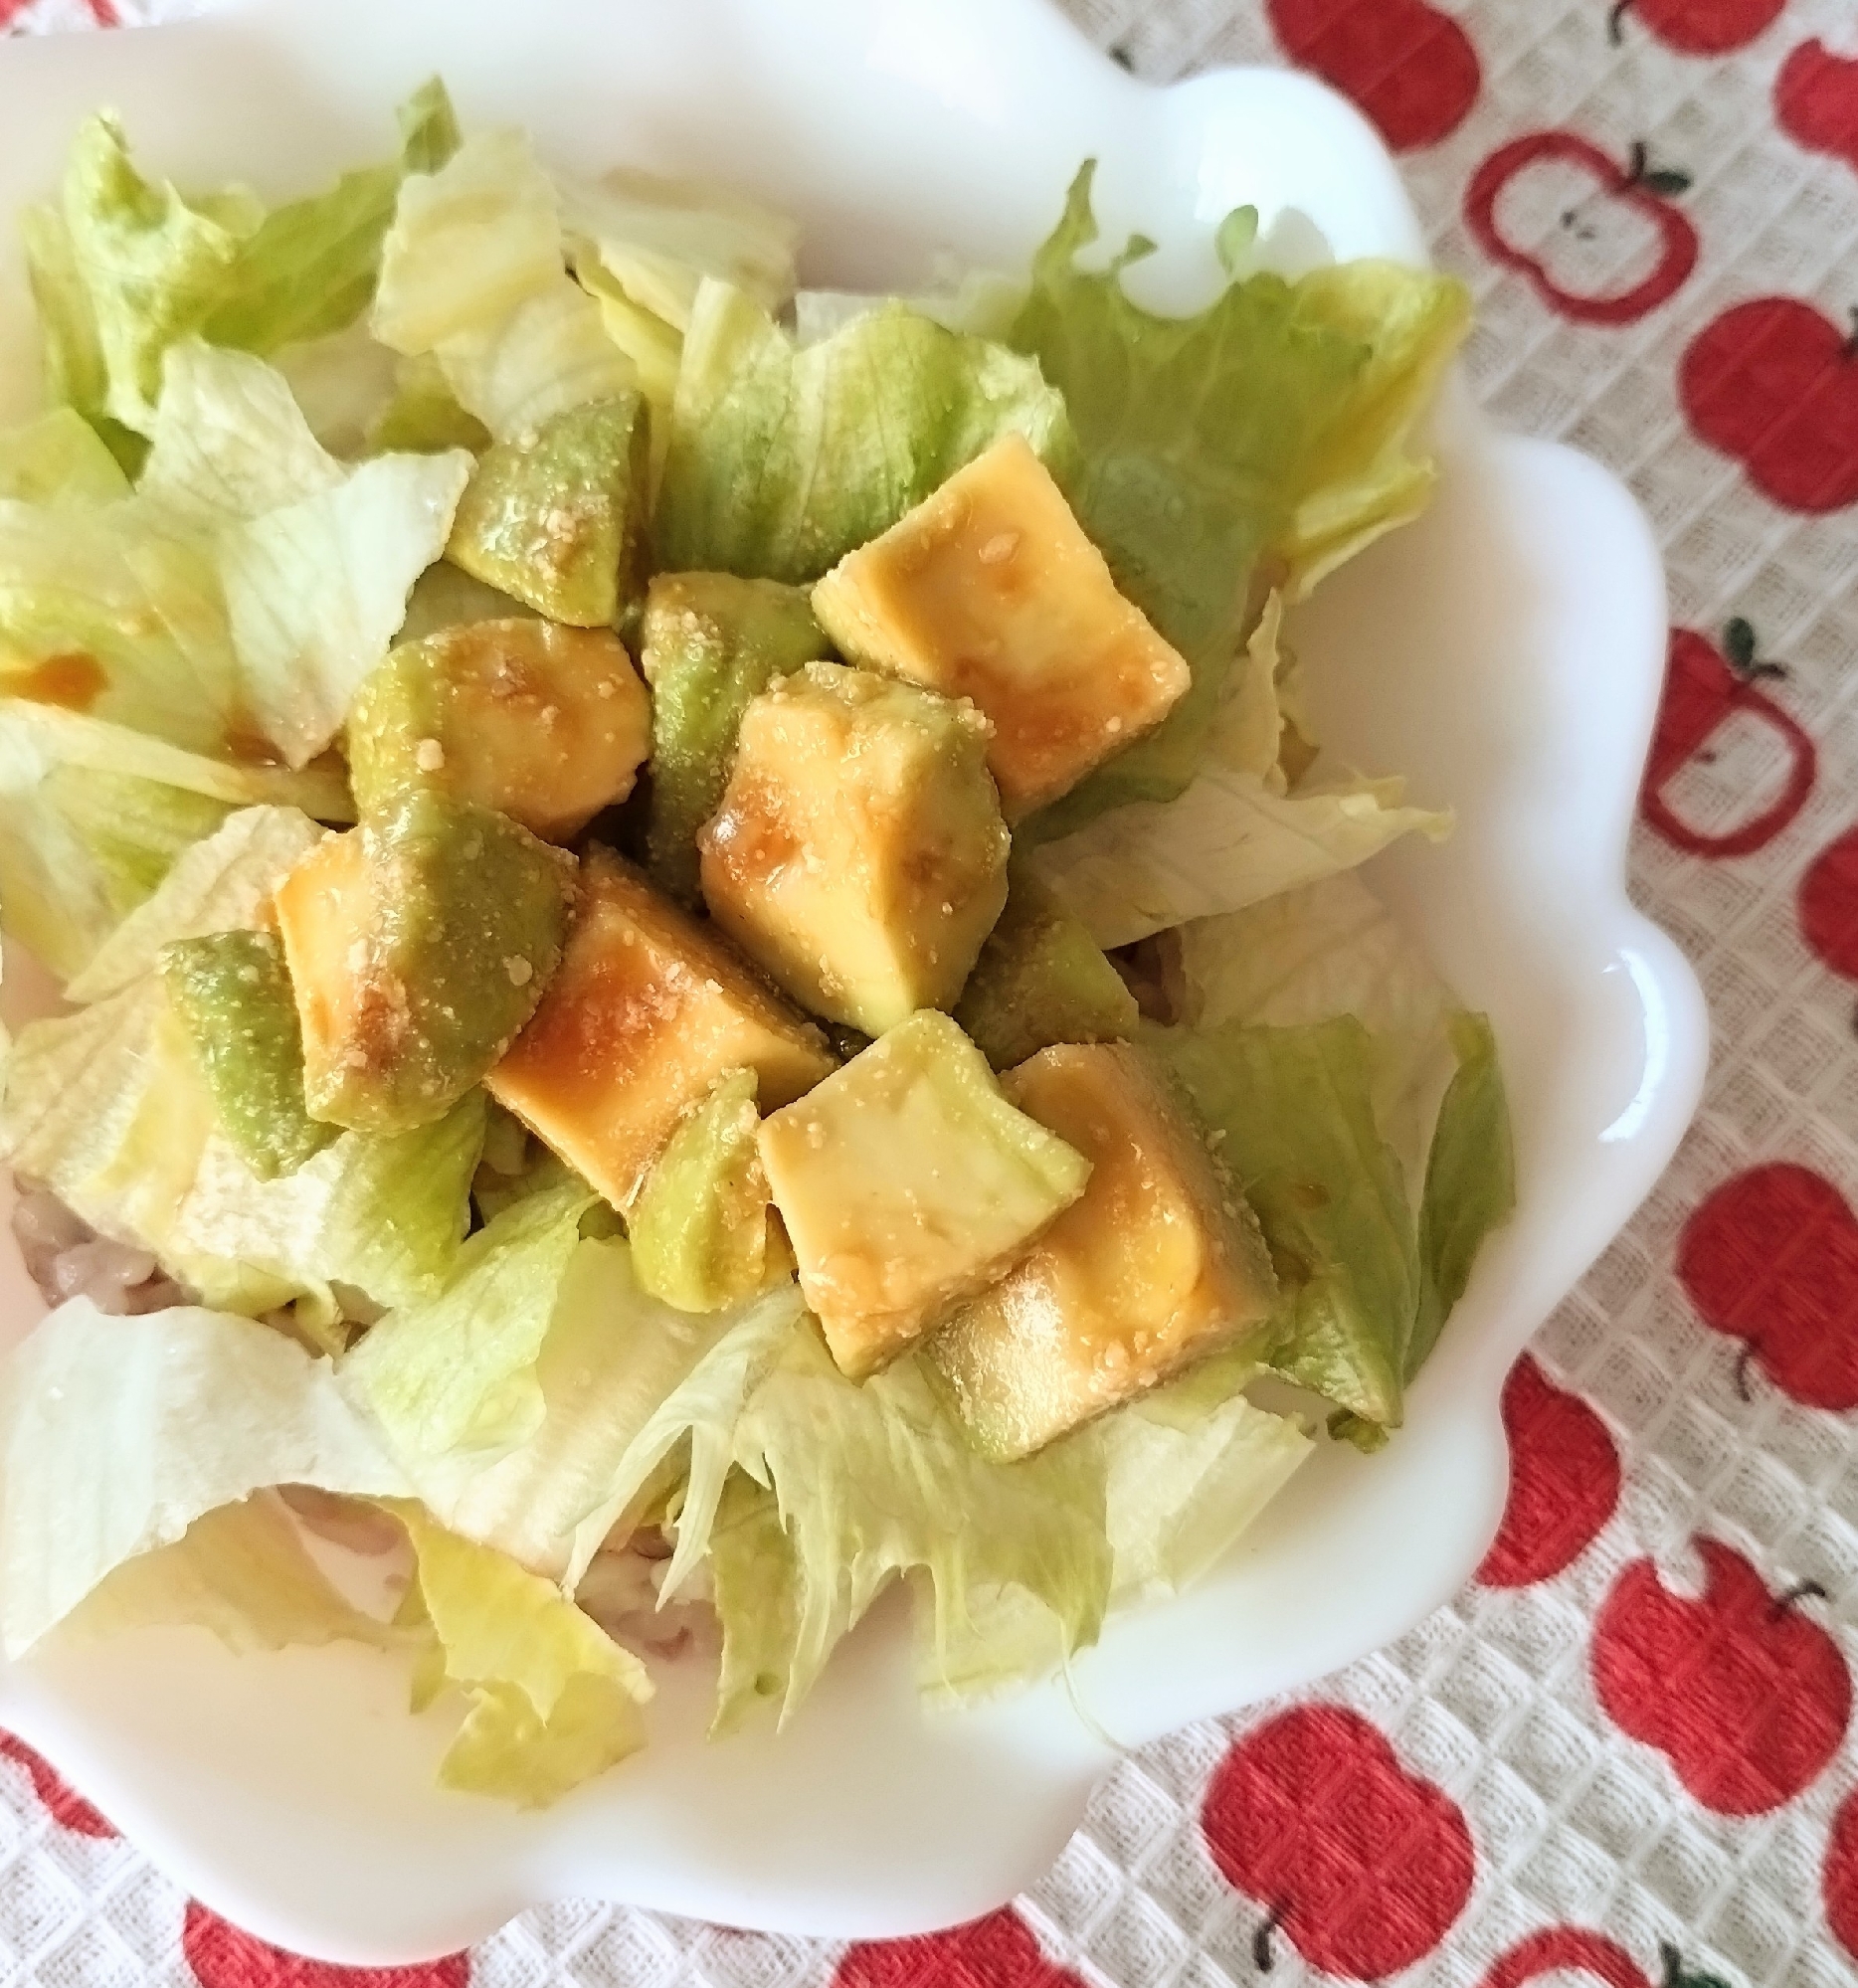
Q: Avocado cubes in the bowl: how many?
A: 12